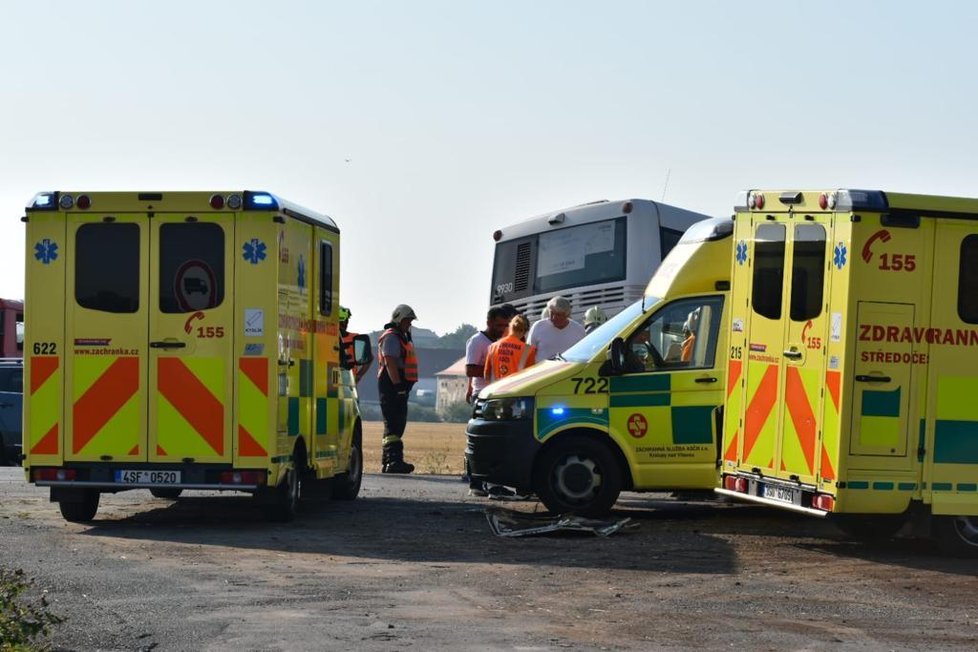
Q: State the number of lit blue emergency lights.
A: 3